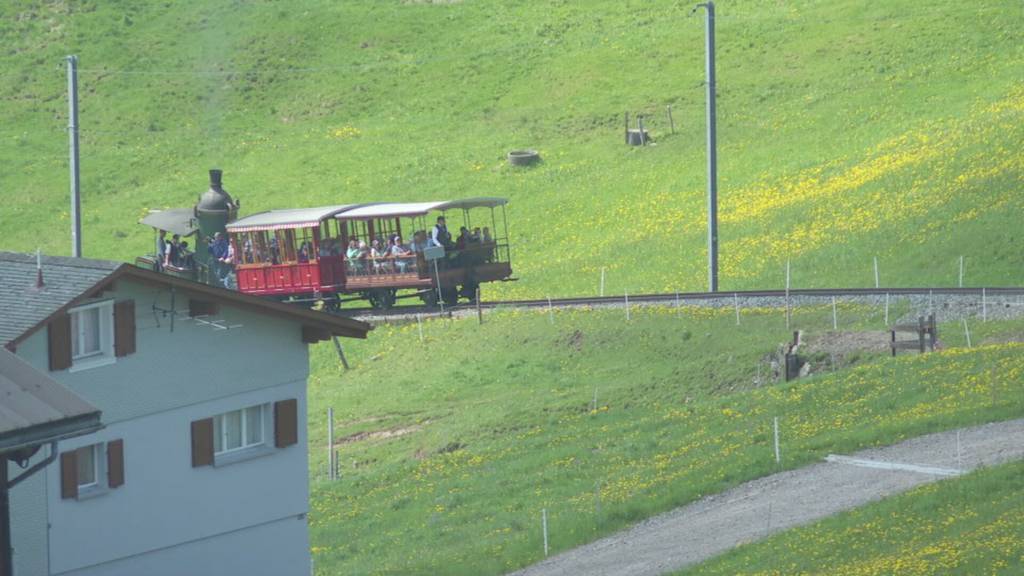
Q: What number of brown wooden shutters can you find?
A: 6